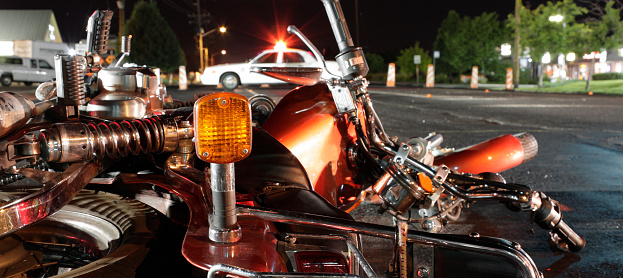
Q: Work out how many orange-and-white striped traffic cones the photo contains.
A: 5